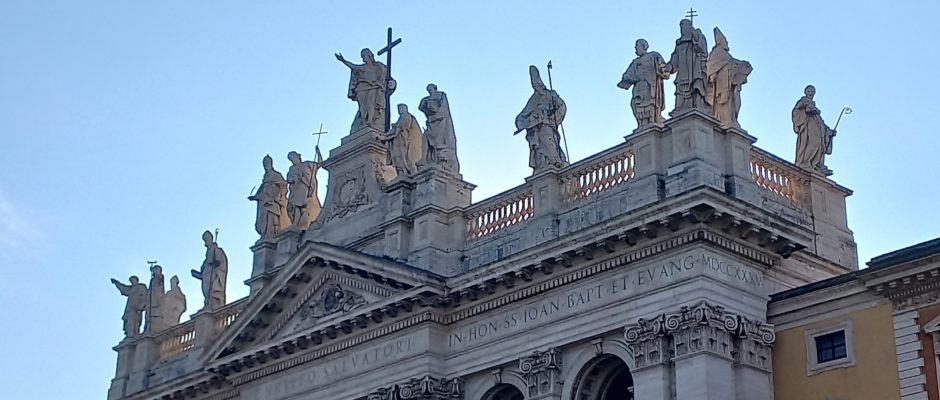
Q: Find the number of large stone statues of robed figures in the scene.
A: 14